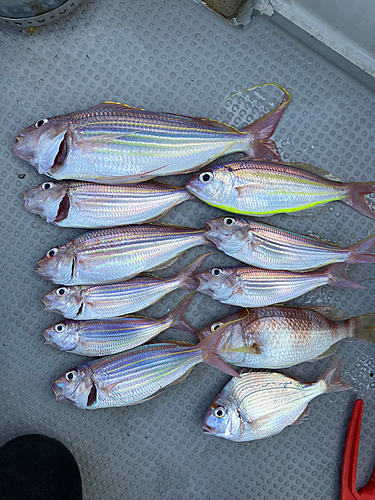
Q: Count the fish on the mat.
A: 11